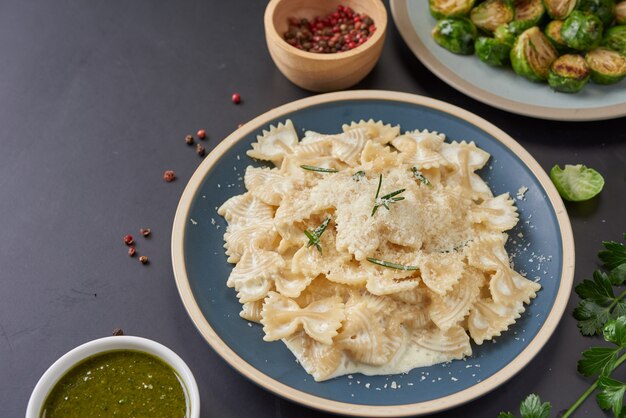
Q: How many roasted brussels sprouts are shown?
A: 14